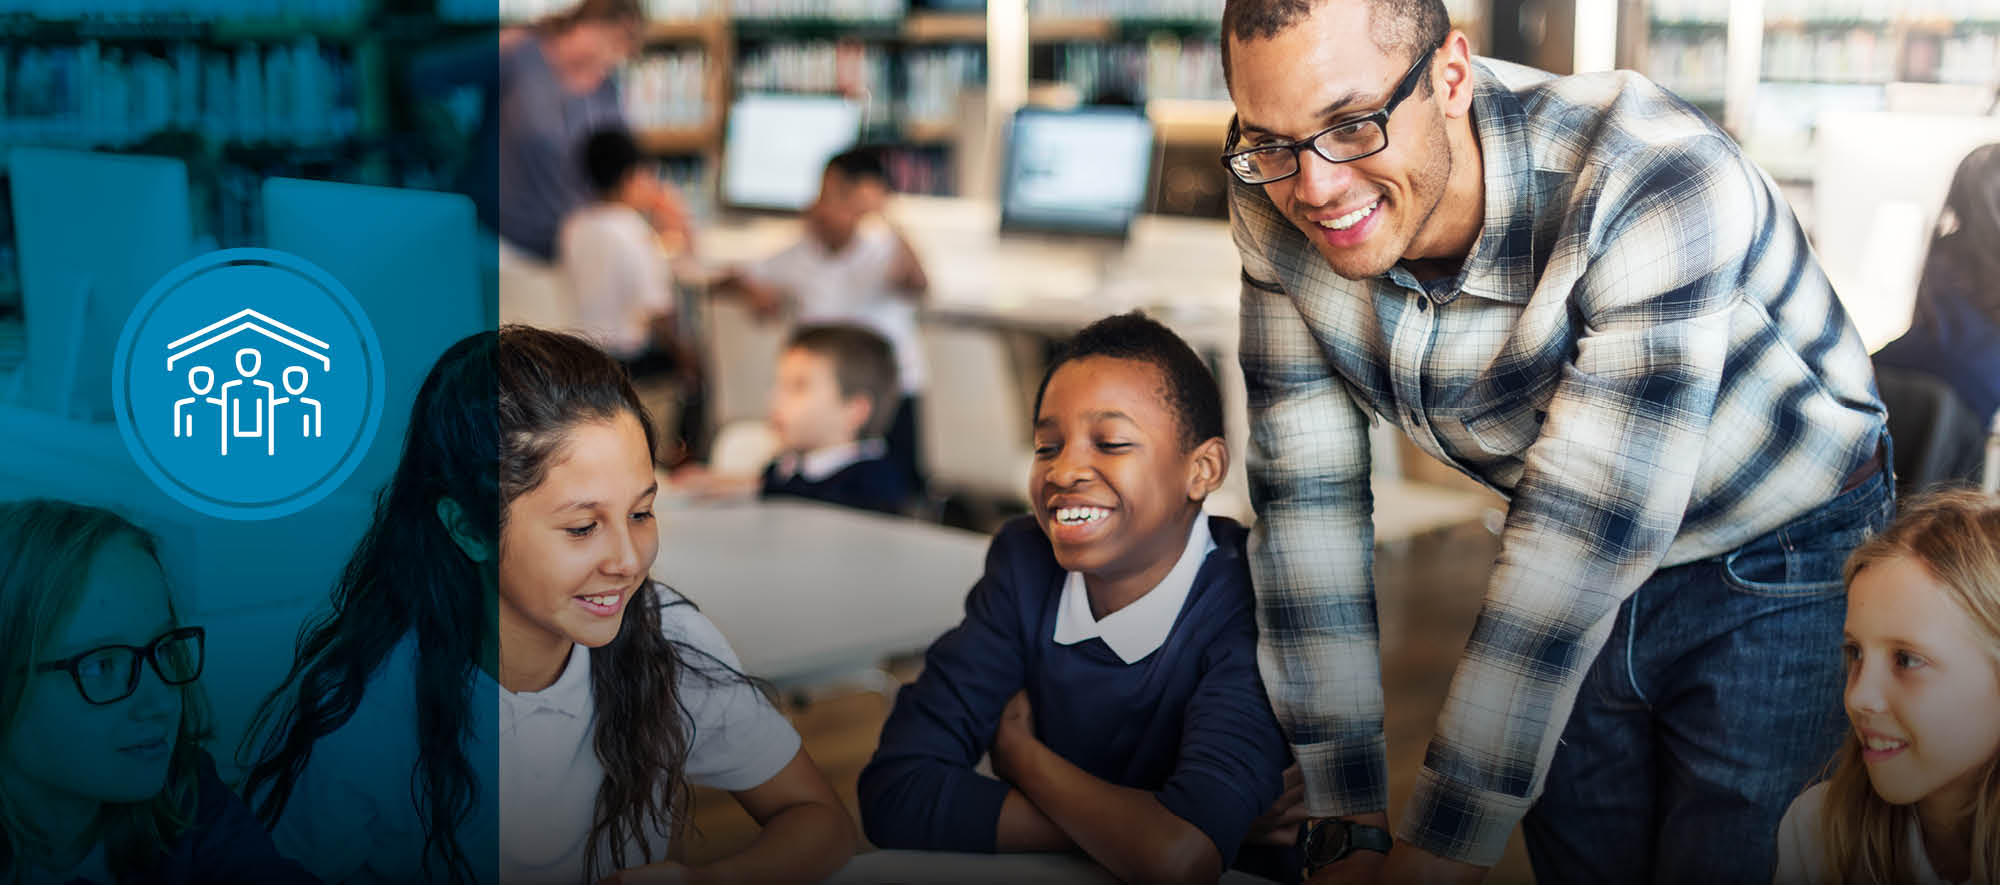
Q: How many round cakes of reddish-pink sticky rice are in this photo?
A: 0